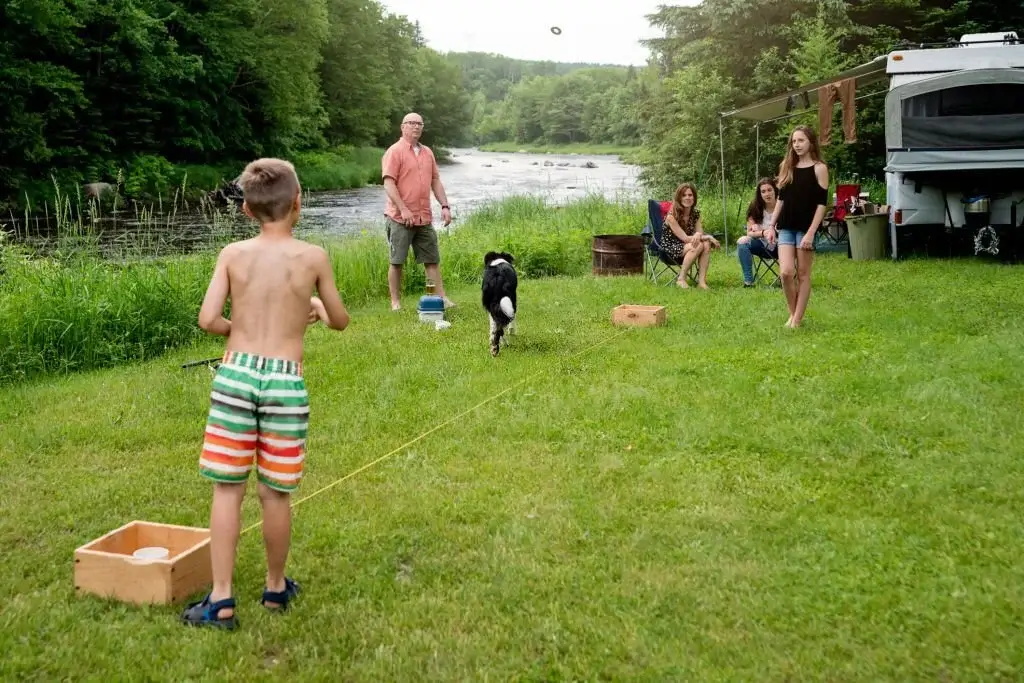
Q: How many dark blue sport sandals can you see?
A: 2